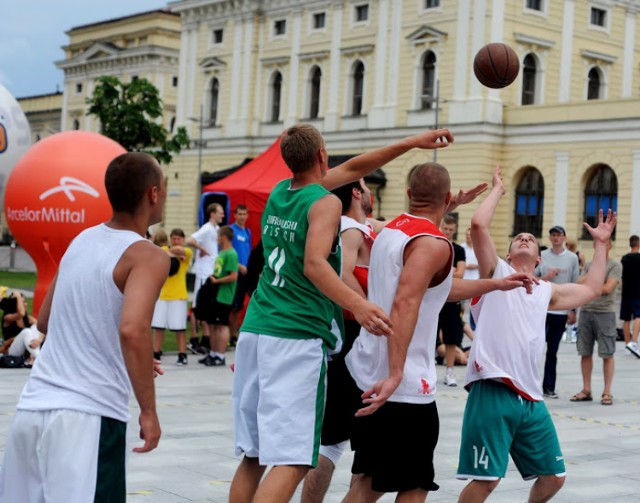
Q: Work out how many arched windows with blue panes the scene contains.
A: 2